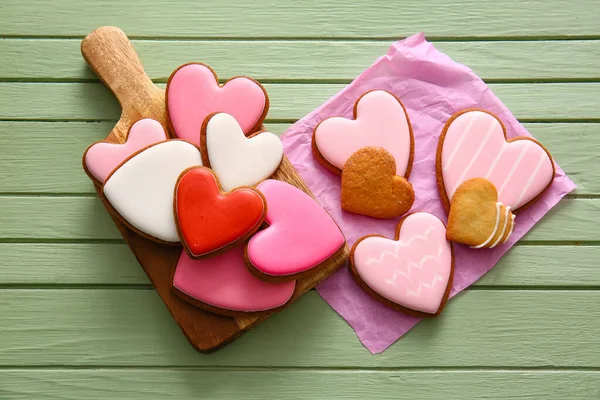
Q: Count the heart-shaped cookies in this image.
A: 12